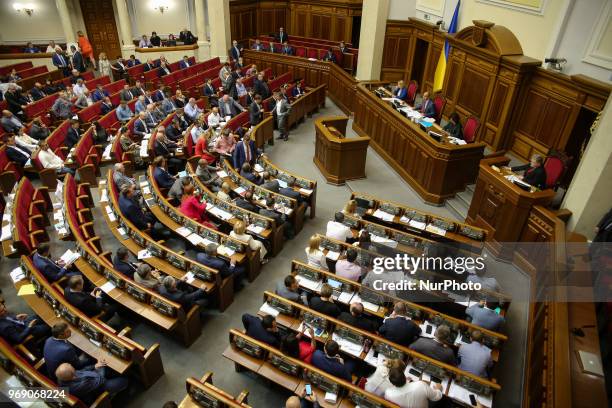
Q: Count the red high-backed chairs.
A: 4